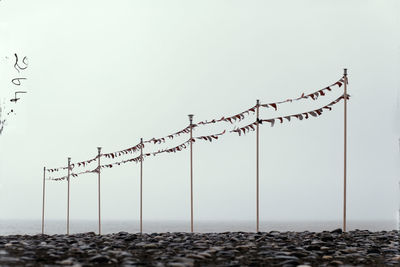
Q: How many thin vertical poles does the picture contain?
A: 7